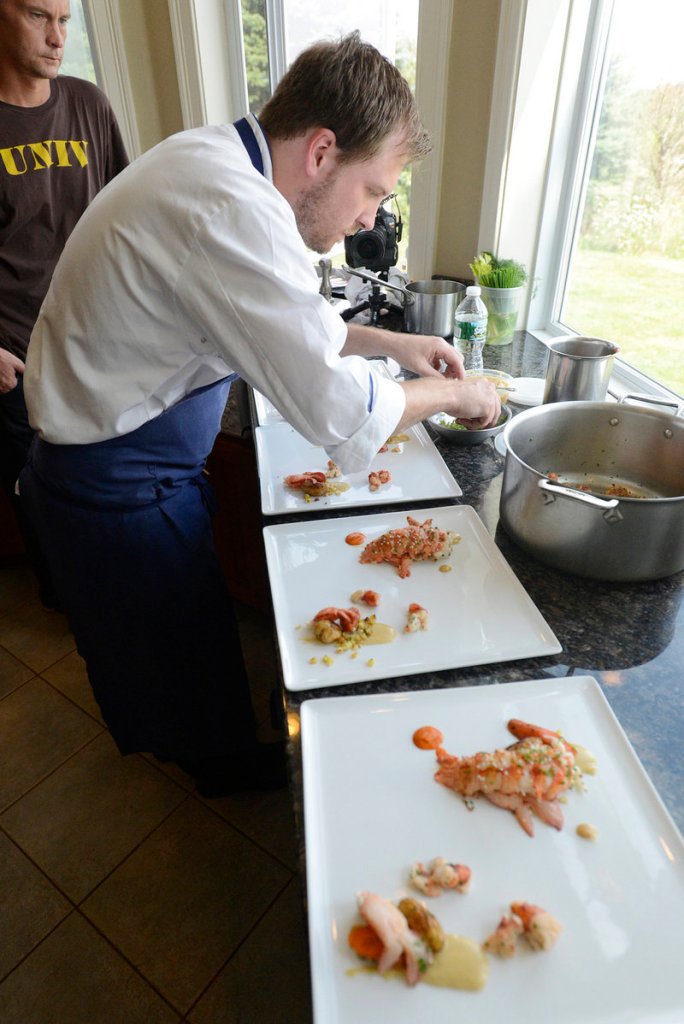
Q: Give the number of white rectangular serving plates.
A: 4